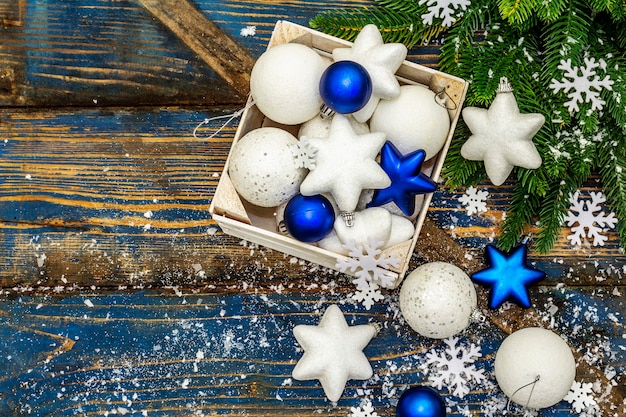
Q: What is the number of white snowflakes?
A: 10